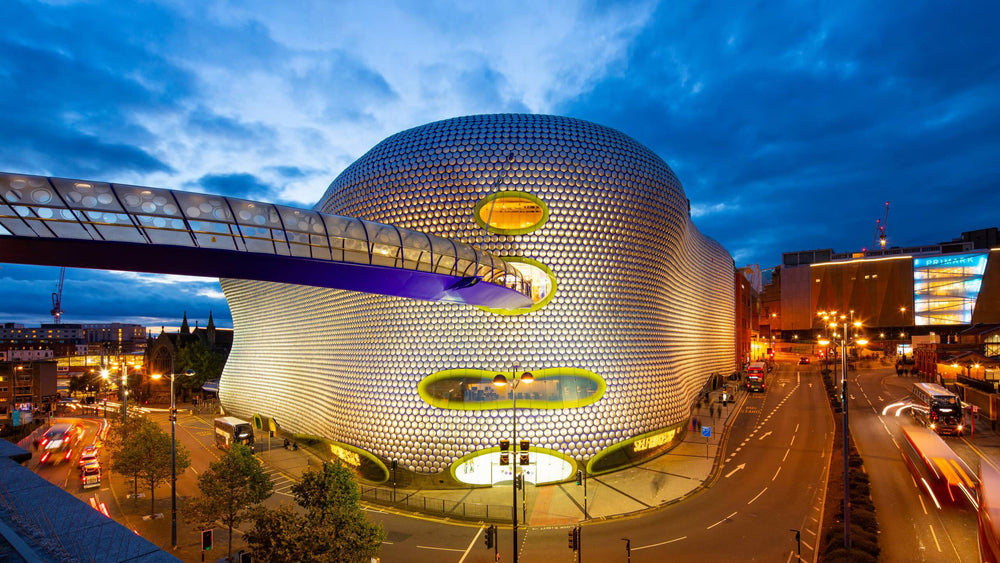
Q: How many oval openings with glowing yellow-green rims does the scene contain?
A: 6